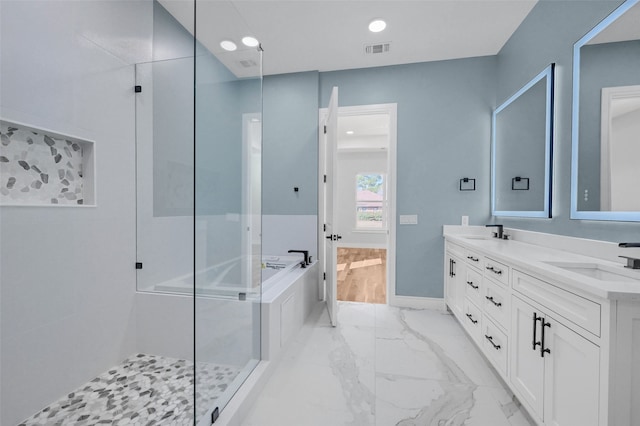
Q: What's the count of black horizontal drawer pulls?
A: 6